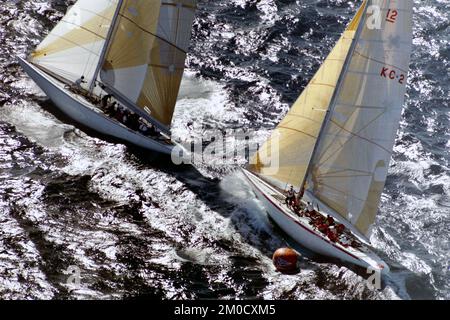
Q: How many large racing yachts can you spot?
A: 2